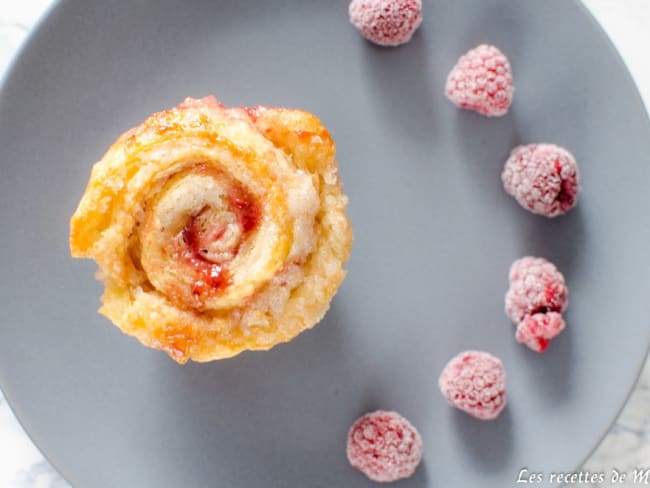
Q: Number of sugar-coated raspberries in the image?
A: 6